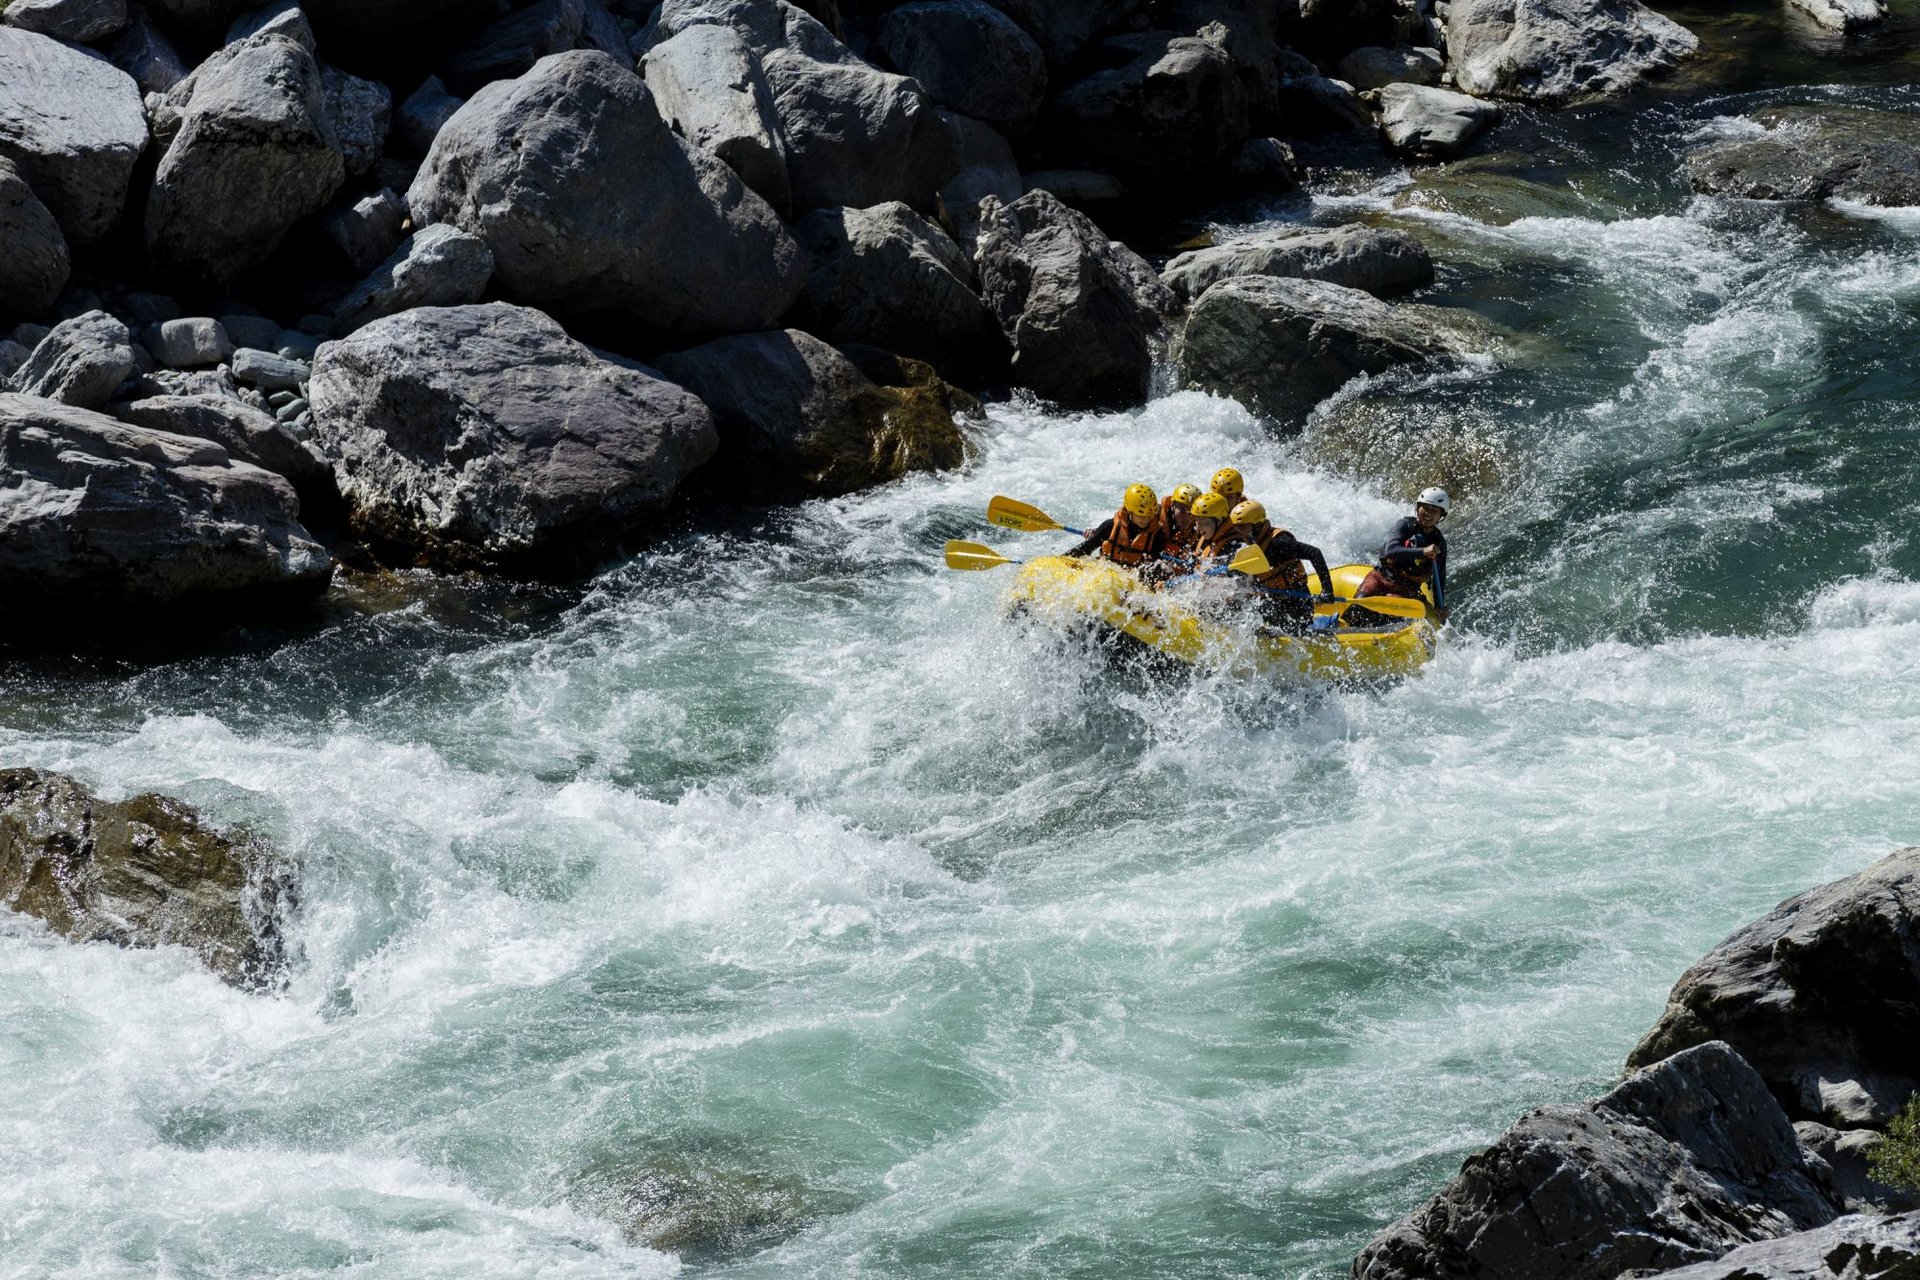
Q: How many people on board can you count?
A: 6